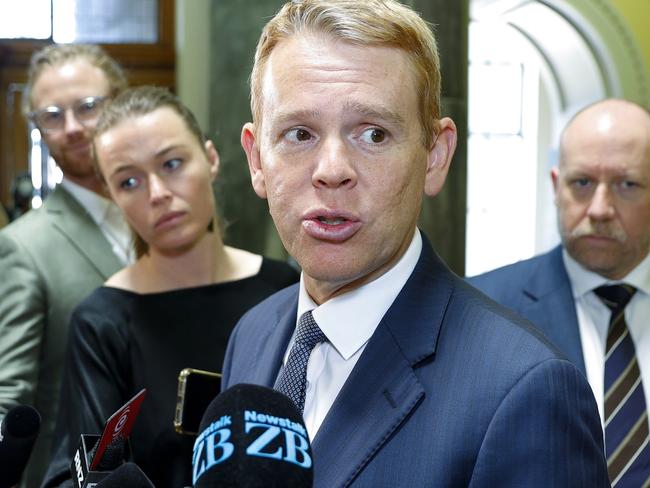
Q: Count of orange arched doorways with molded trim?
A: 0